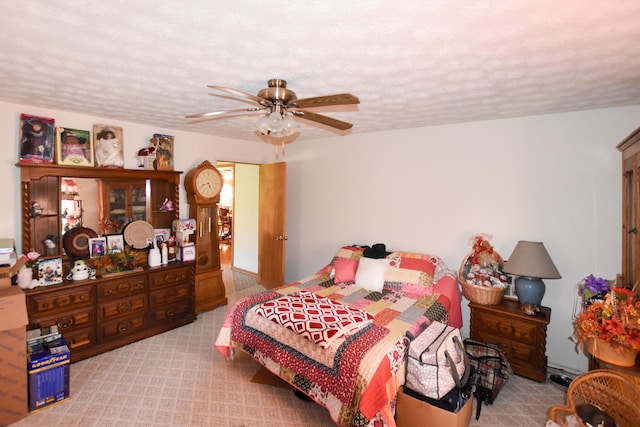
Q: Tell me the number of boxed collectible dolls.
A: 4